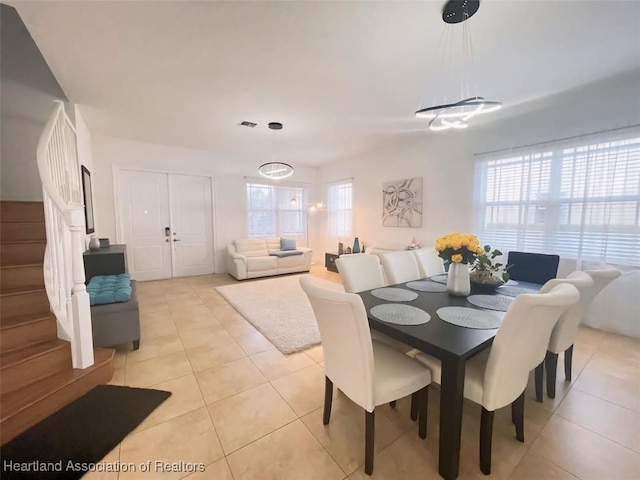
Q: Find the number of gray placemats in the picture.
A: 8